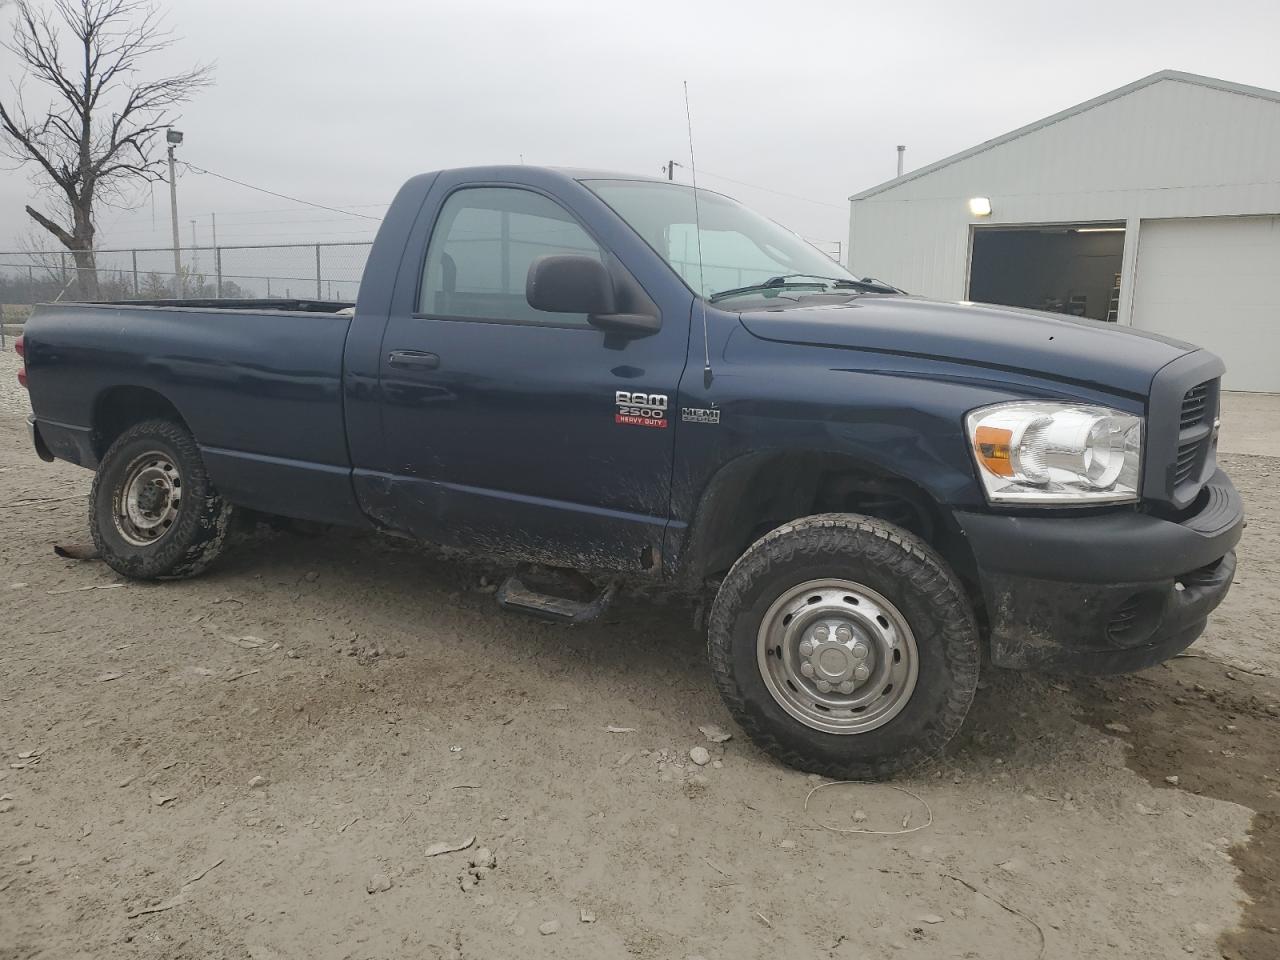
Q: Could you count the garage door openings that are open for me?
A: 1